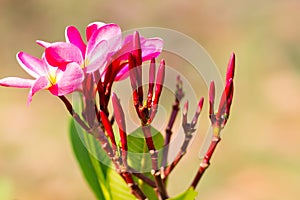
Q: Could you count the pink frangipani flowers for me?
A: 3